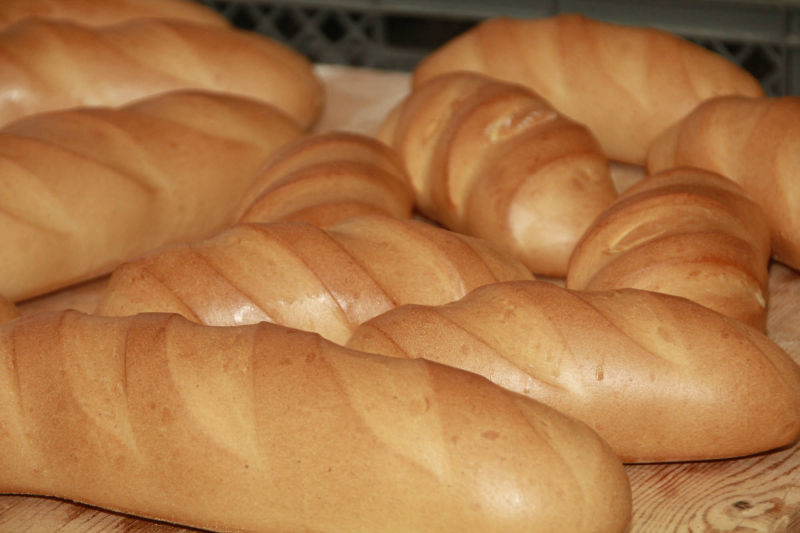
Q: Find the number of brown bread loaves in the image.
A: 11